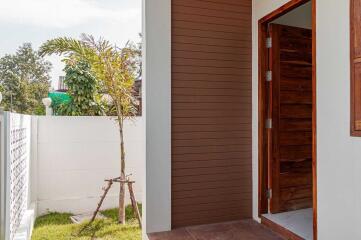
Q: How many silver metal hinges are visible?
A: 4